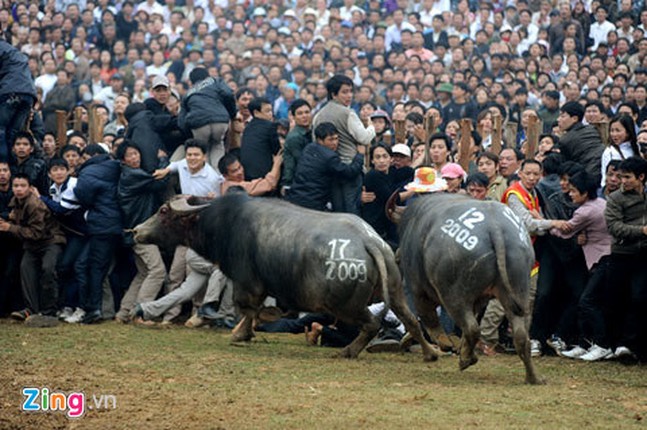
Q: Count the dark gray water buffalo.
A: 2